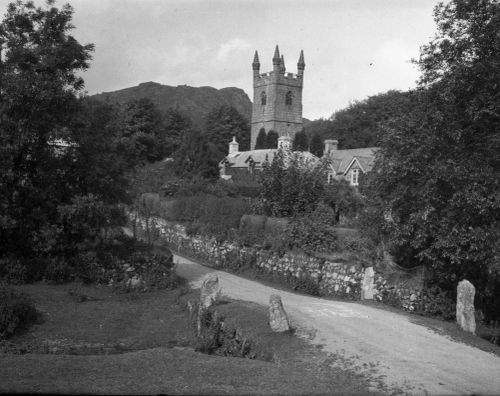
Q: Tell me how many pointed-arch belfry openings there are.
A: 2